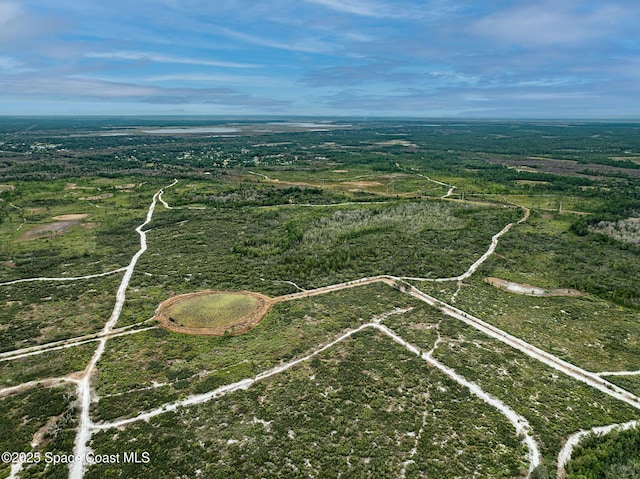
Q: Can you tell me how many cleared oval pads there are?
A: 1